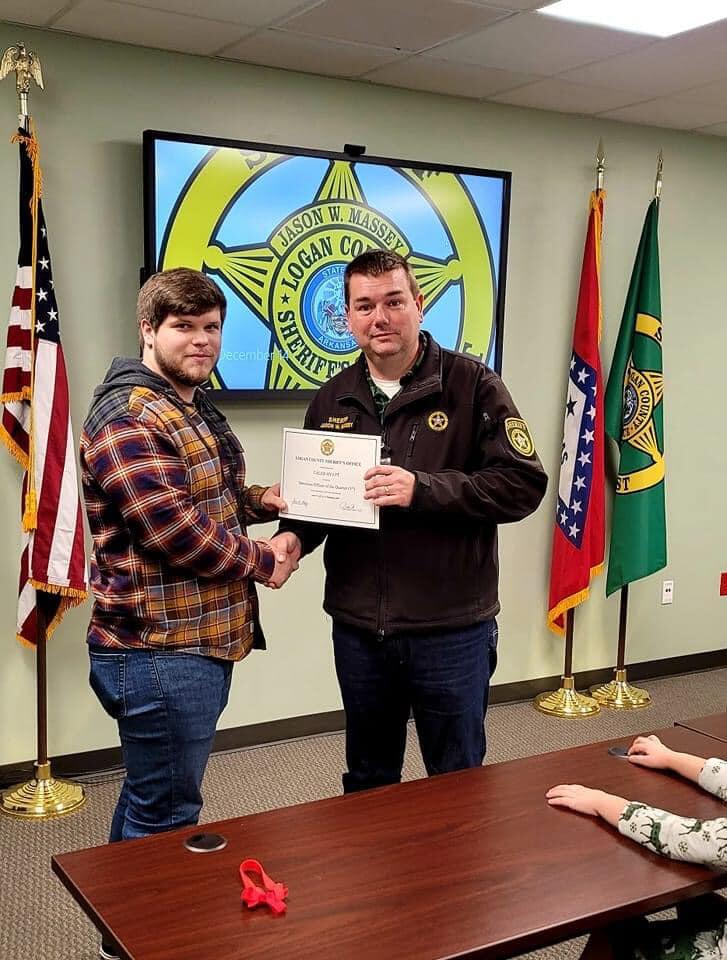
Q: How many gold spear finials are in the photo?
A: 2